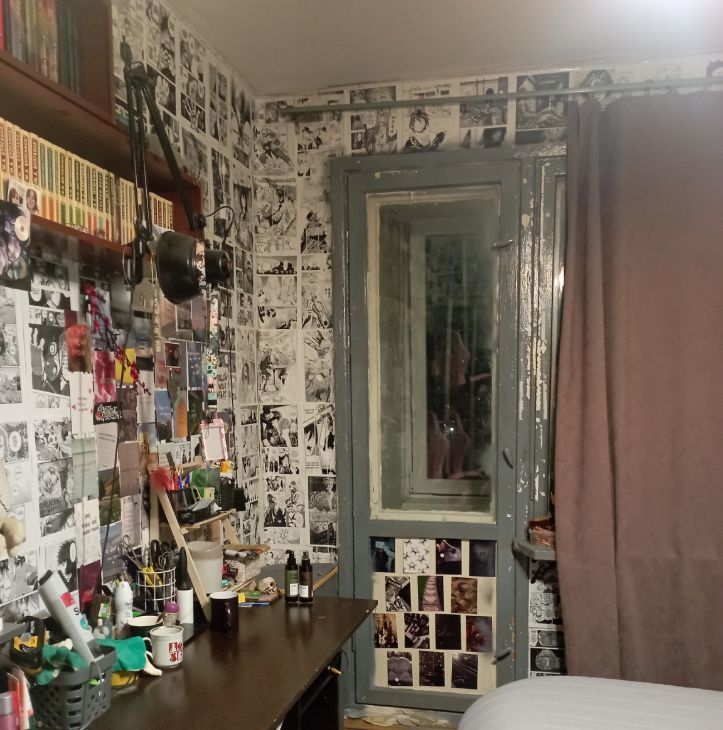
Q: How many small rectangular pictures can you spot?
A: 14